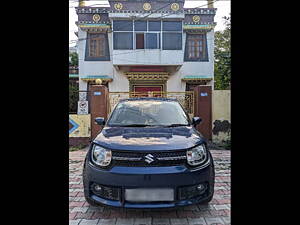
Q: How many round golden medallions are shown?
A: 5